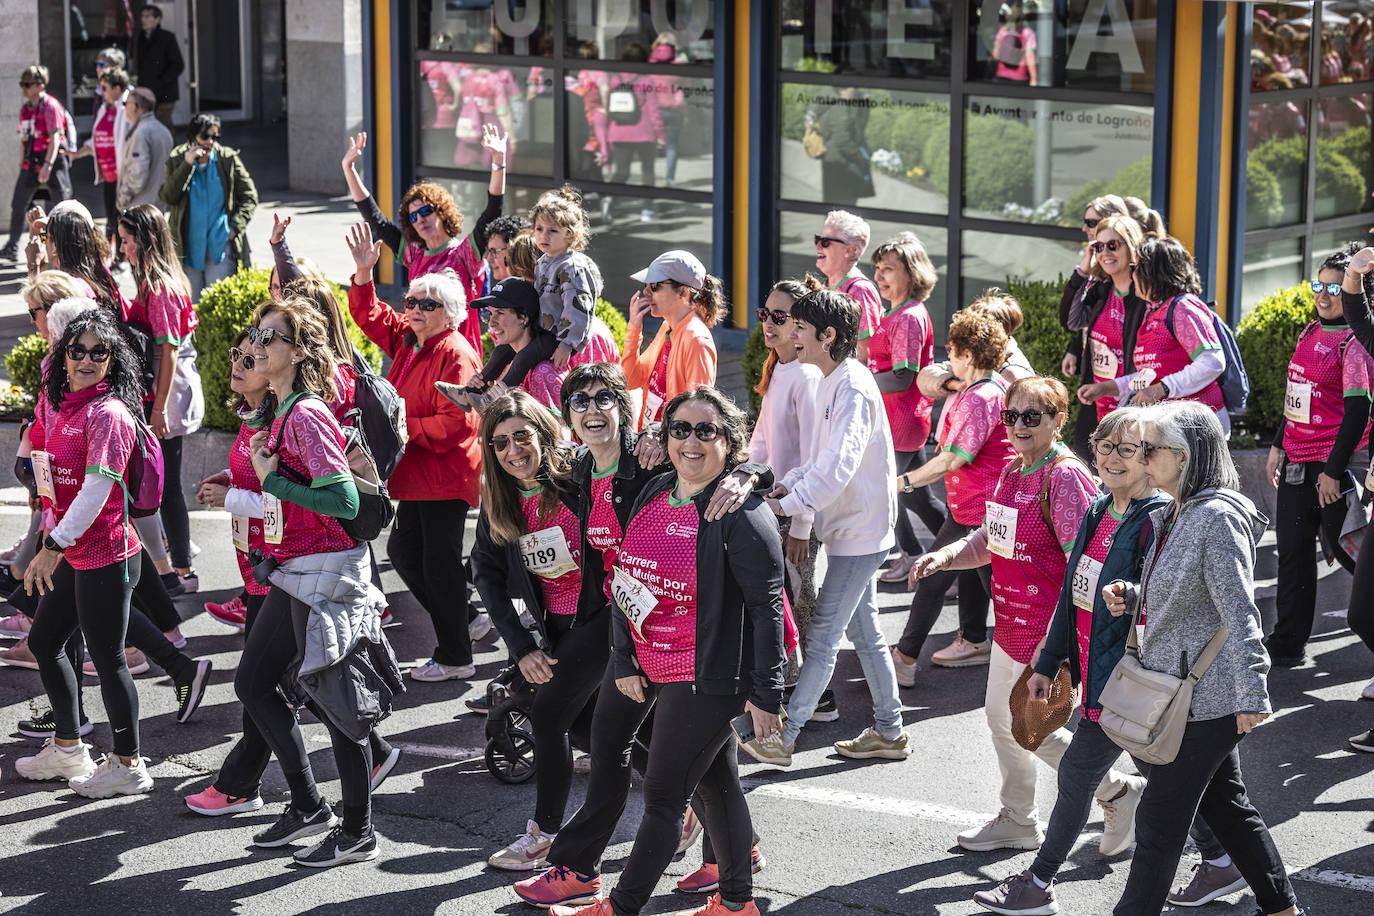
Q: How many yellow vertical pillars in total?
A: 4